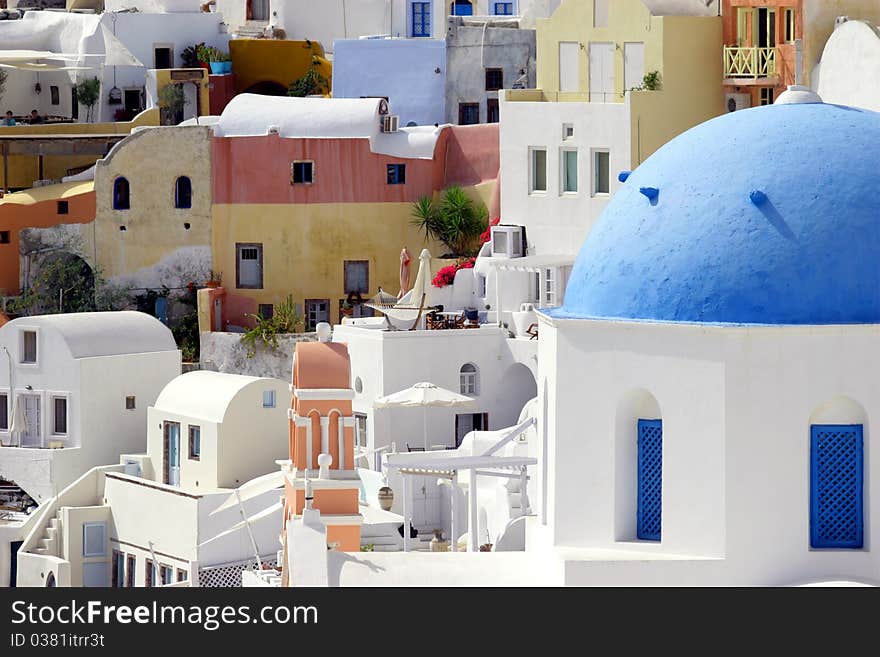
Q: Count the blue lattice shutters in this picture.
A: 2